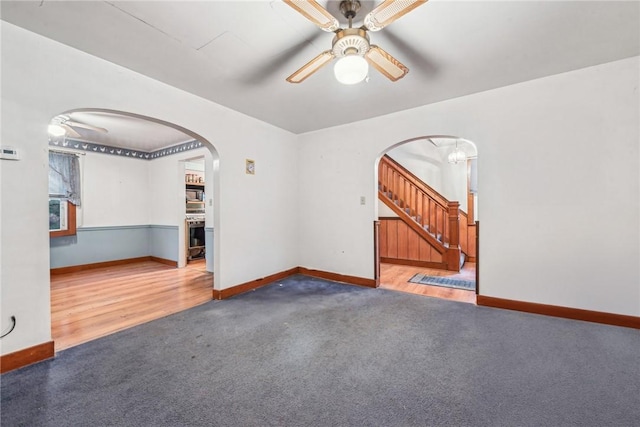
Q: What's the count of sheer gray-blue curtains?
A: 1